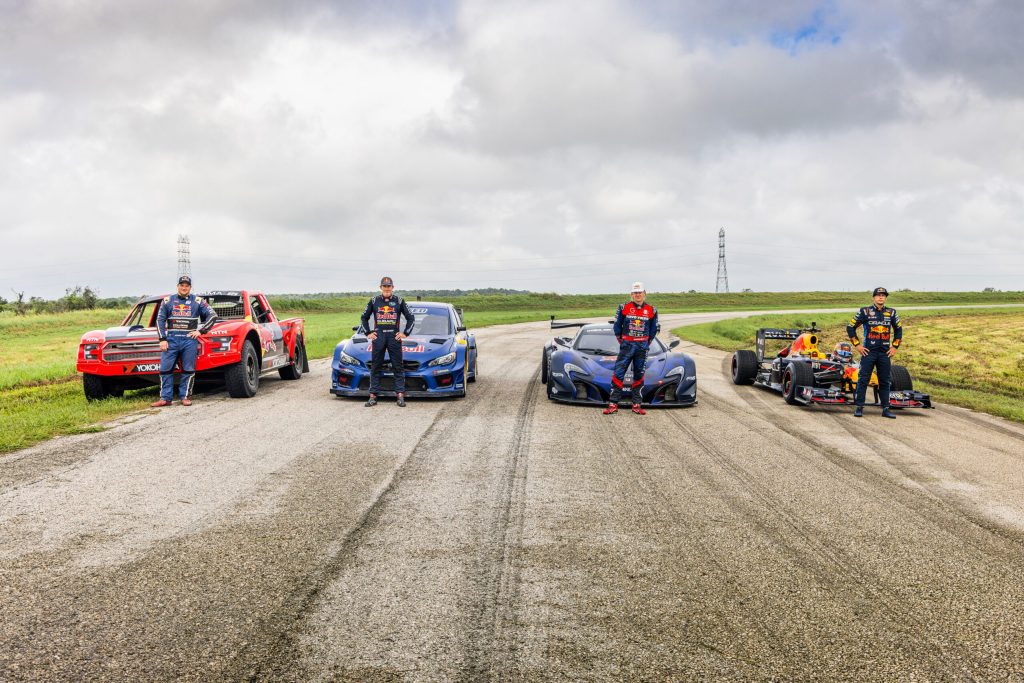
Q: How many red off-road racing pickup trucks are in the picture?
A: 1